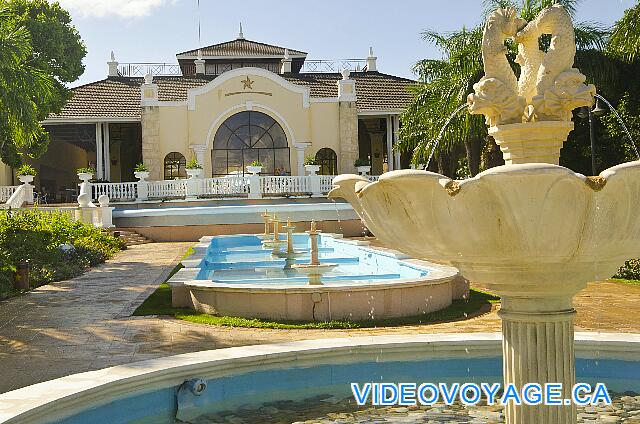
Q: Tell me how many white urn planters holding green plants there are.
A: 7